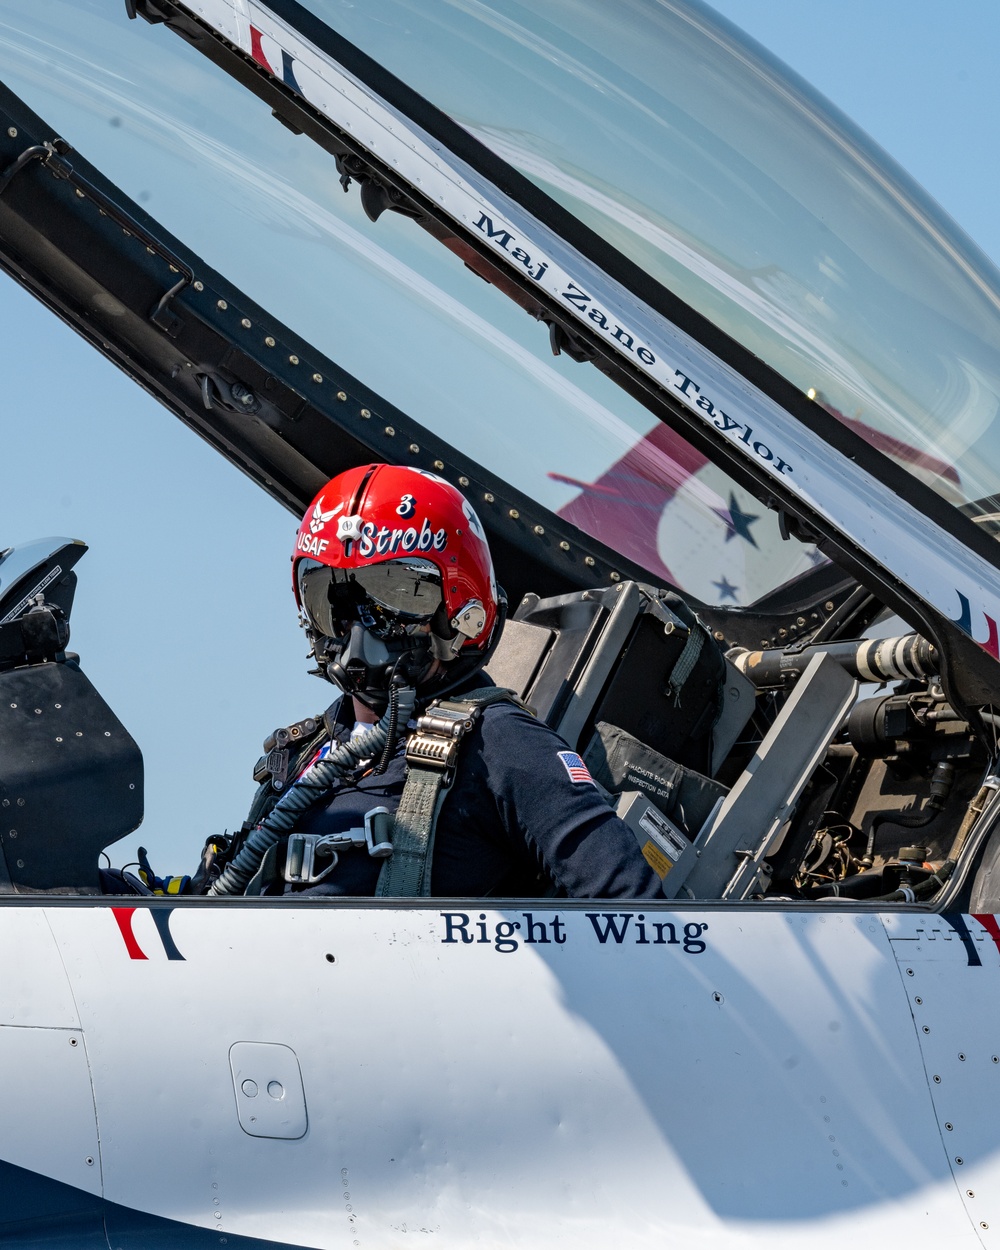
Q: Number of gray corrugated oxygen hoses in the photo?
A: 1